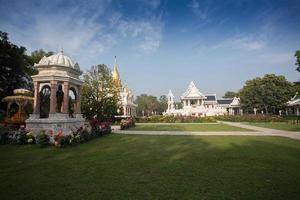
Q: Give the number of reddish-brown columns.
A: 4